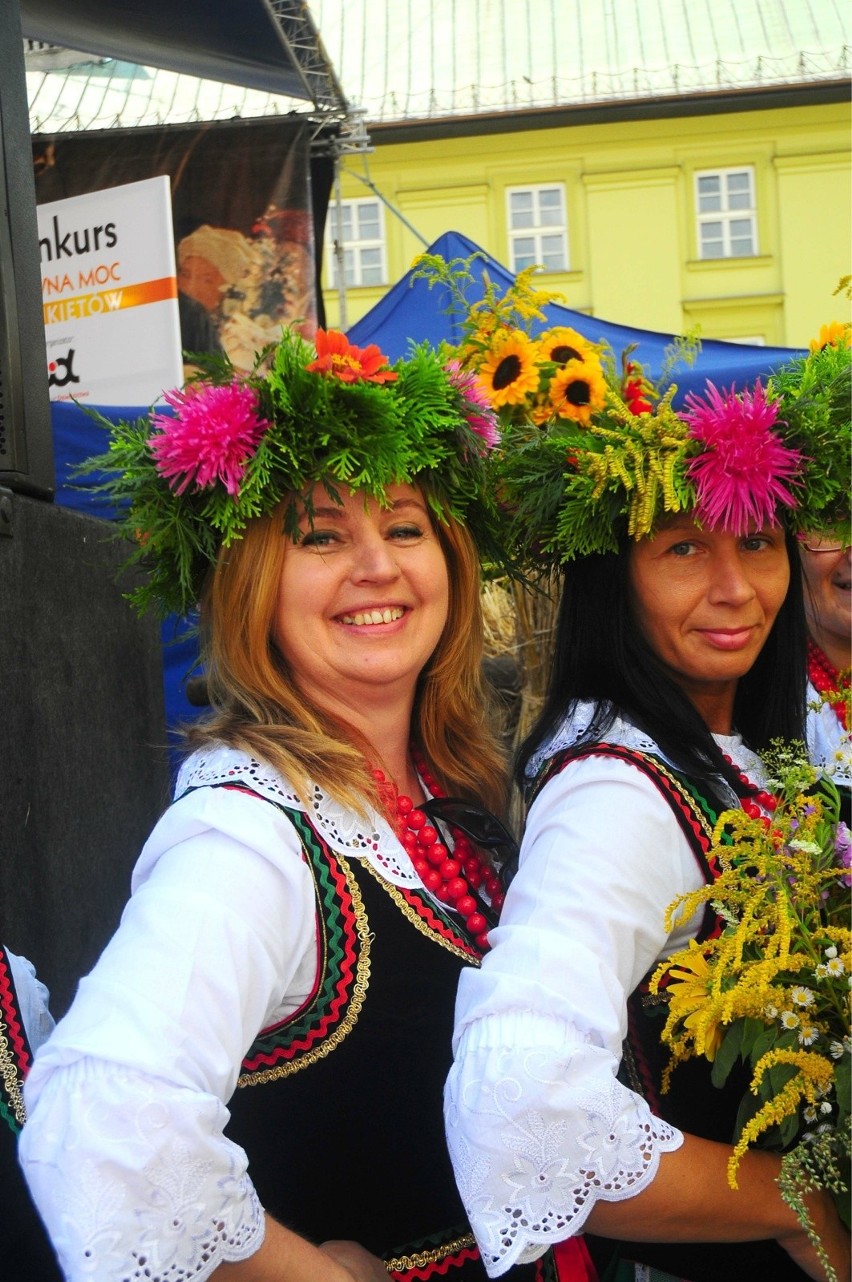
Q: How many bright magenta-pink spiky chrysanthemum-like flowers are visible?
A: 3